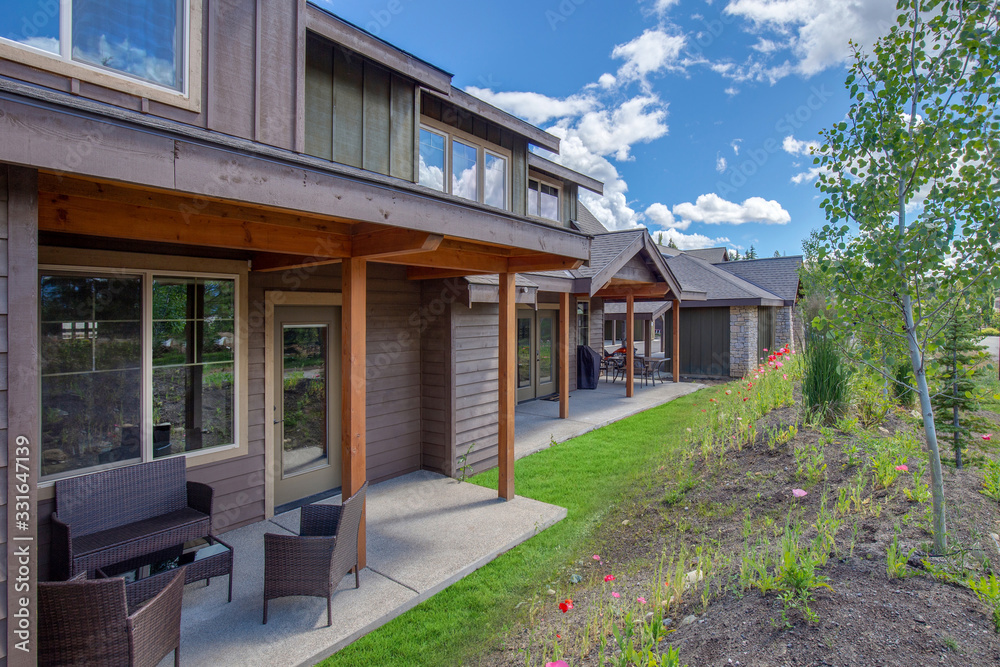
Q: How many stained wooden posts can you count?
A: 5